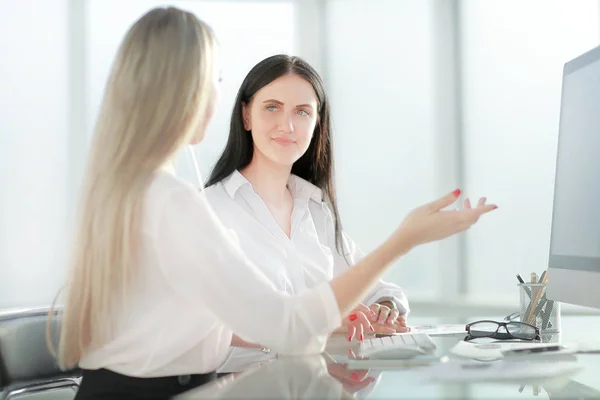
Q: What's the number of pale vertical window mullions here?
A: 3